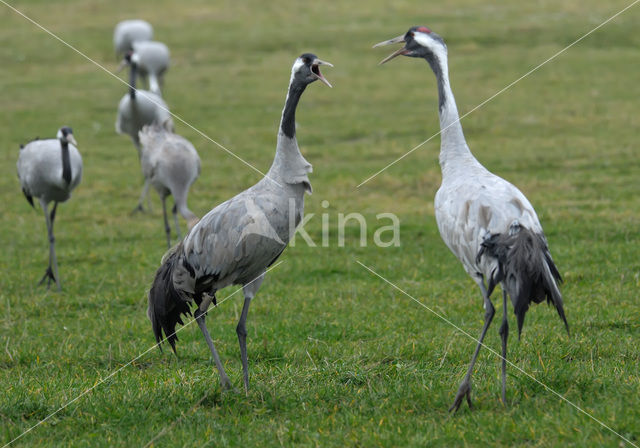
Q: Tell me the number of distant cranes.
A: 5